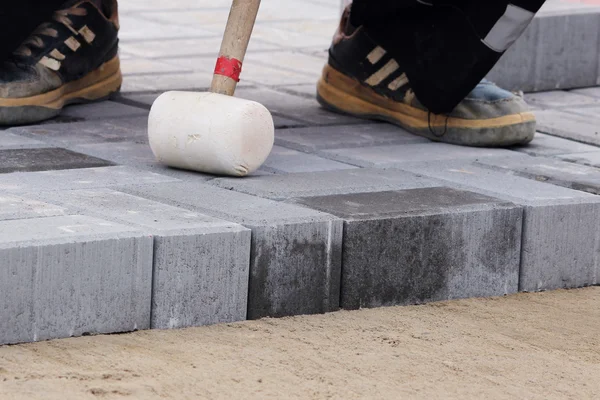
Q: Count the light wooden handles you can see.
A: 1